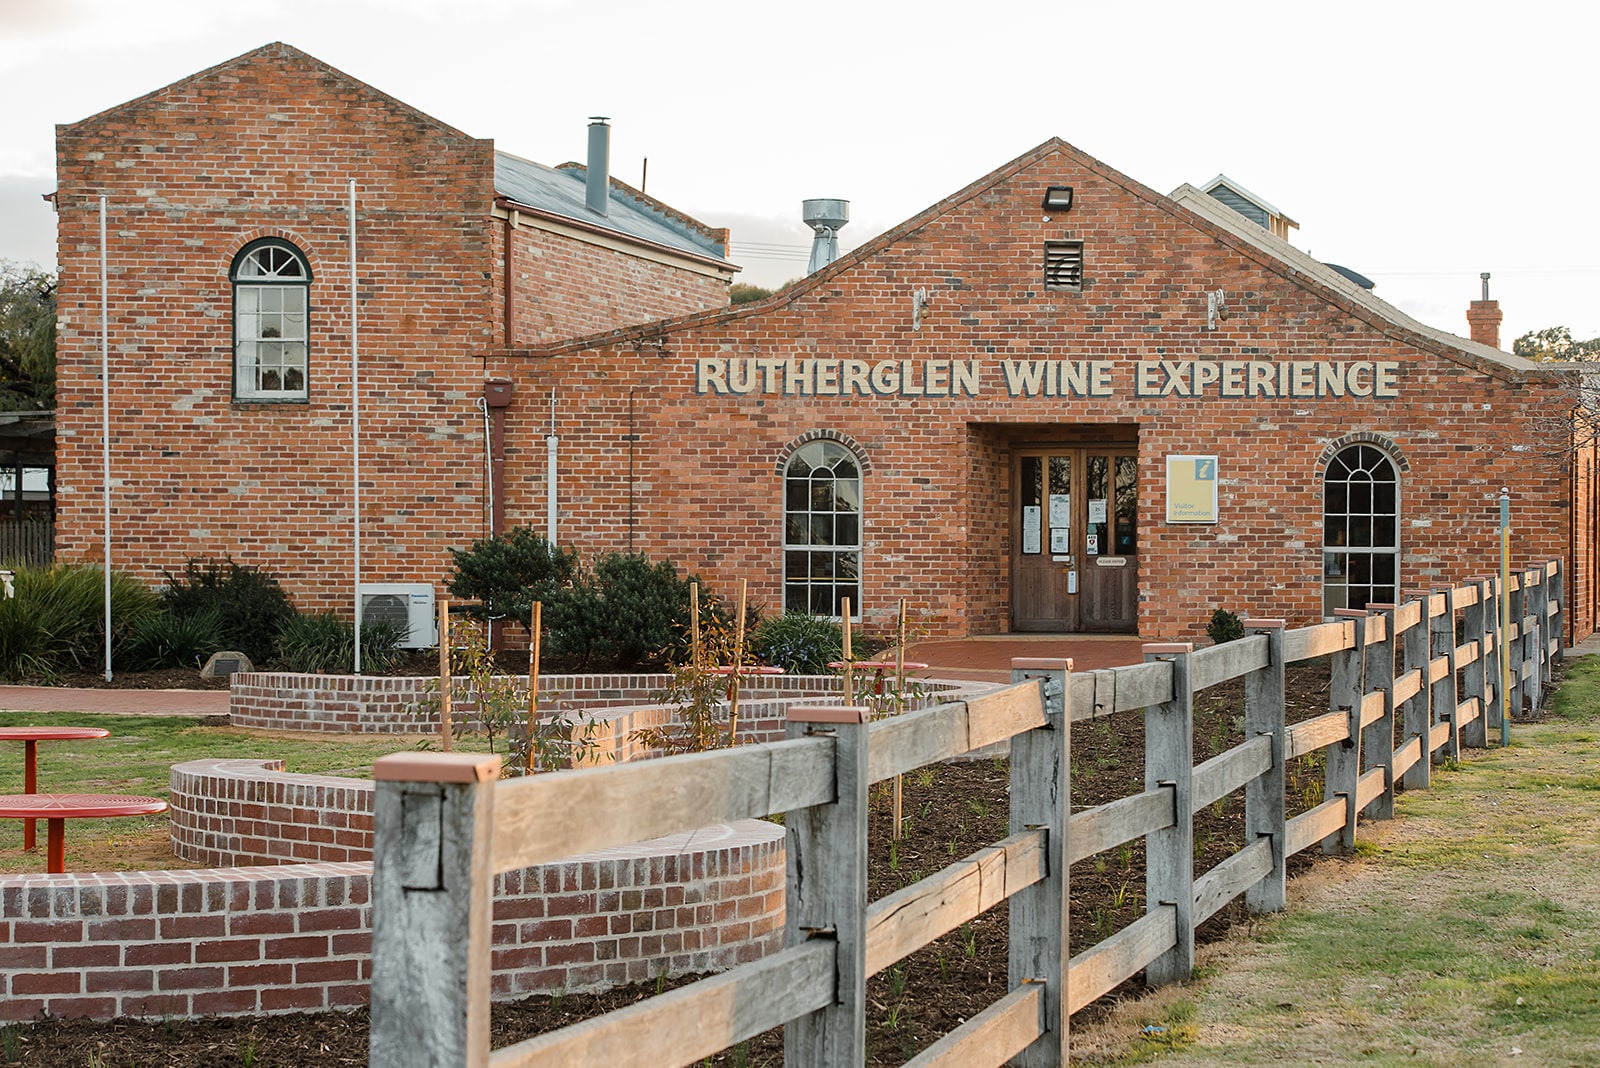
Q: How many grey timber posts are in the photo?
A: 15